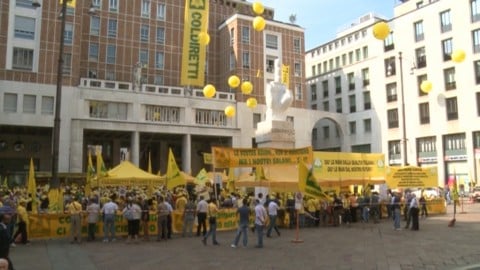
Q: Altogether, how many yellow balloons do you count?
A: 11